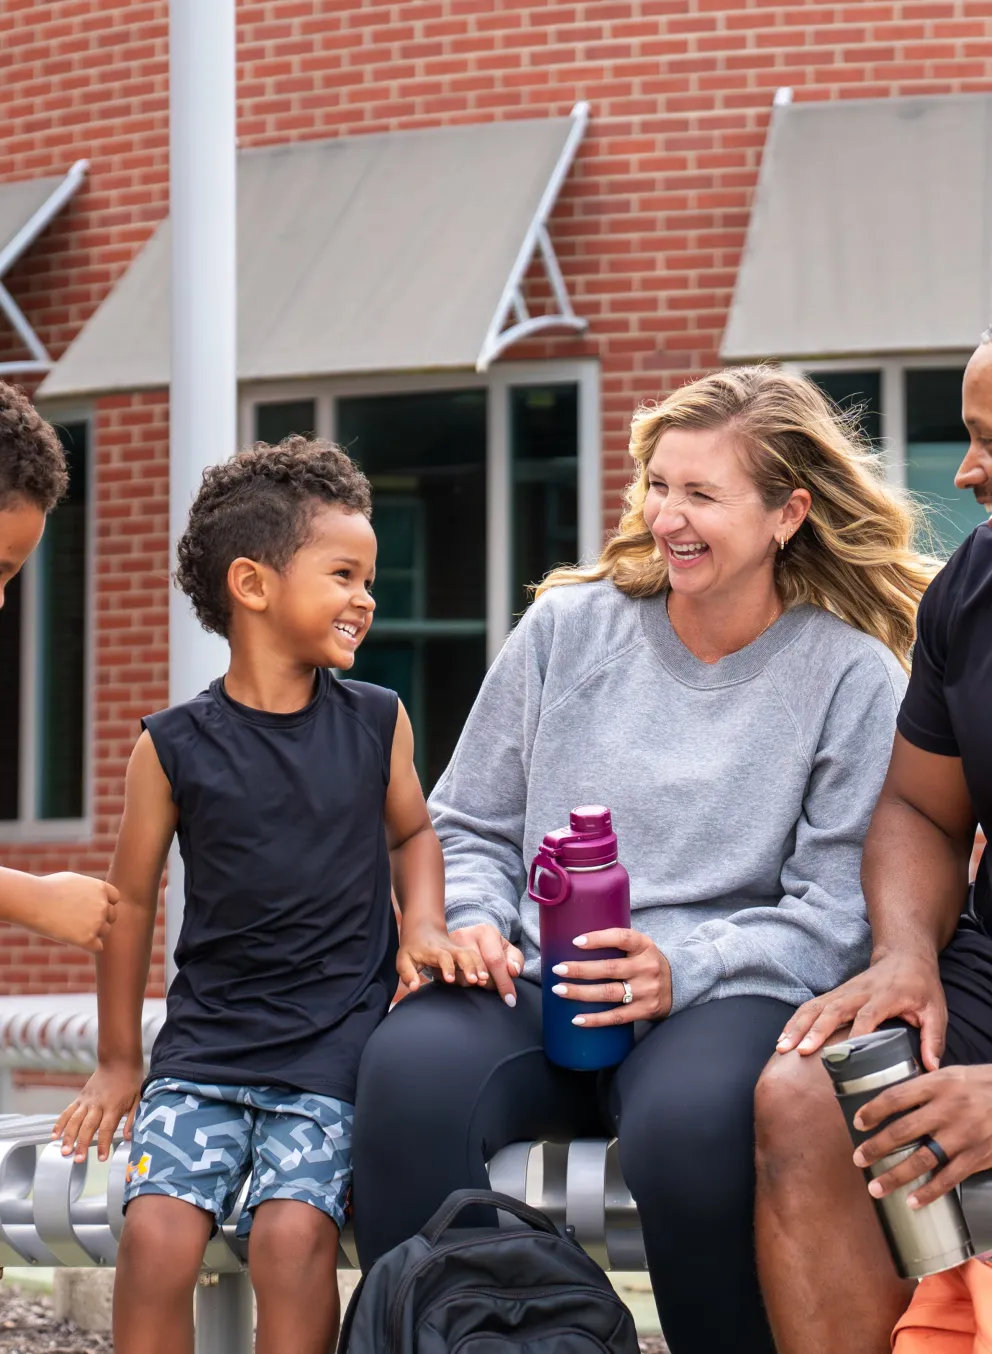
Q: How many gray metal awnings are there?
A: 3